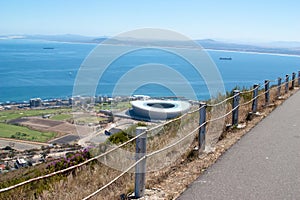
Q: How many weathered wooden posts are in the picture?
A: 9